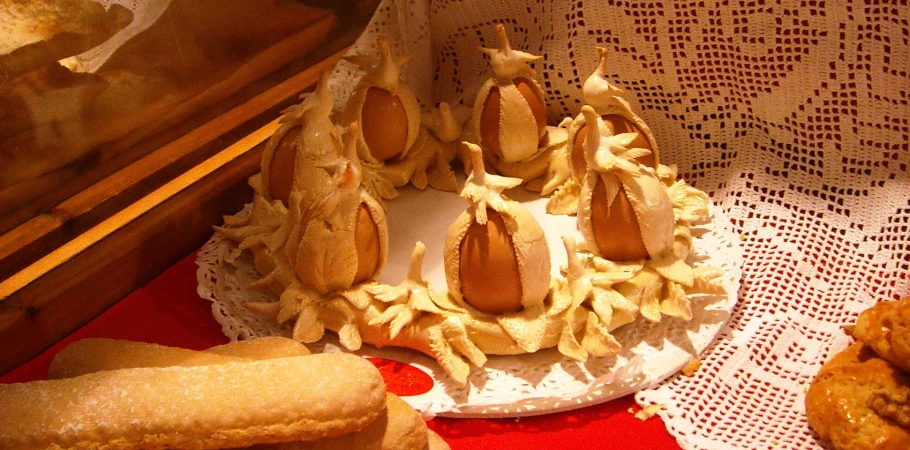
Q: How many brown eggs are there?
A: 7